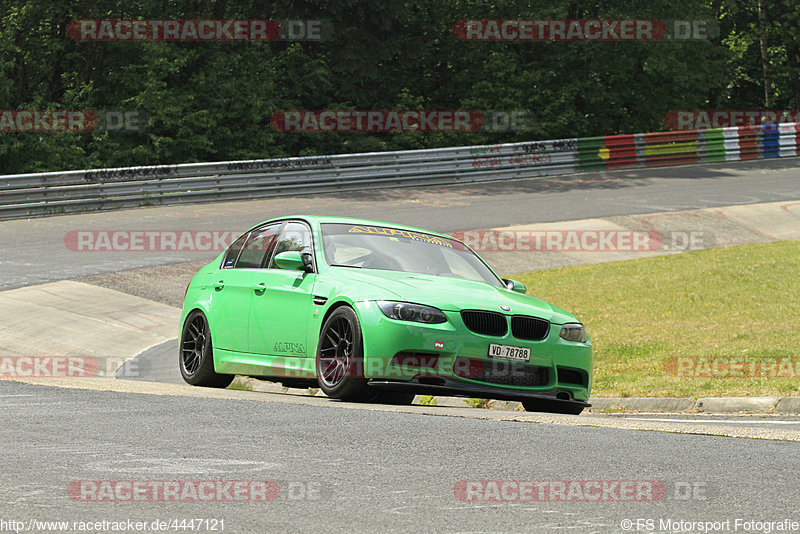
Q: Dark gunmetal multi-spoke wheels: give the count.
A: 2